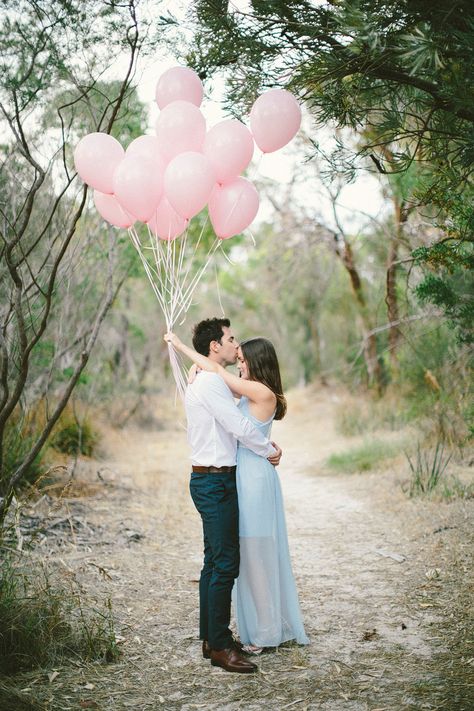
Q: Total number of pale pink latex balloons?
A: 11